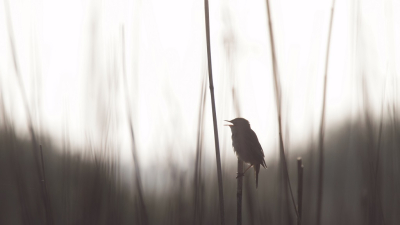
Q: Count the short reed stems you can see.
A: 2